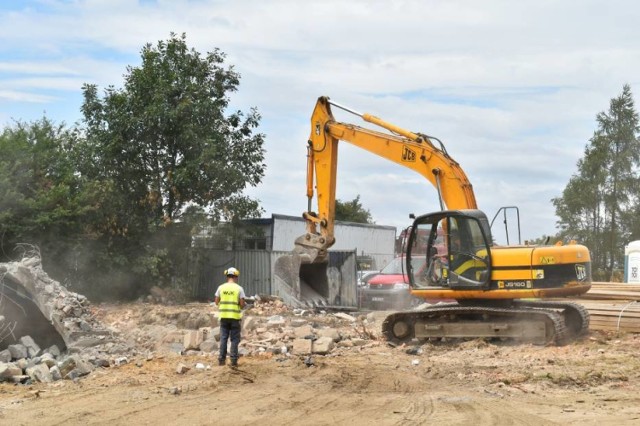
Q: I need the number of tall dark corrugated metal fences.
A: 1